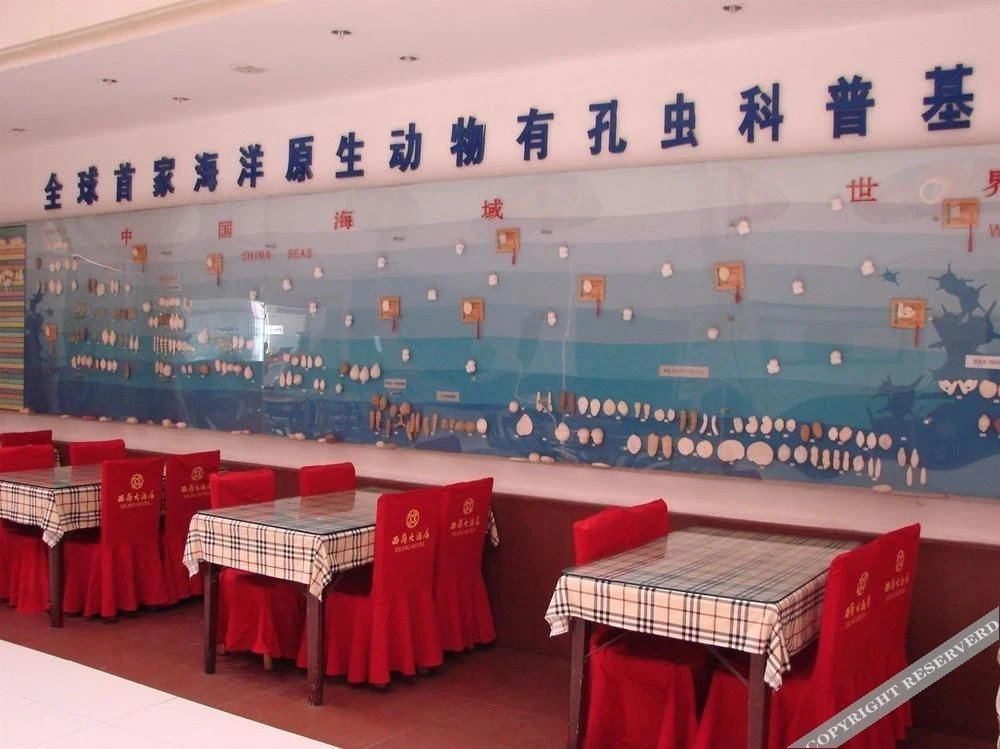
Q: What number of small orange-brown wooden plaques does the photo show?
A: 10